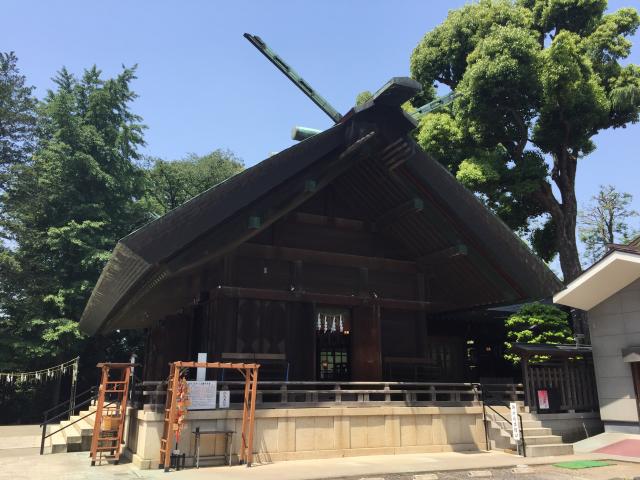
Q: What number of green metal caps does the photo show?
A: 4